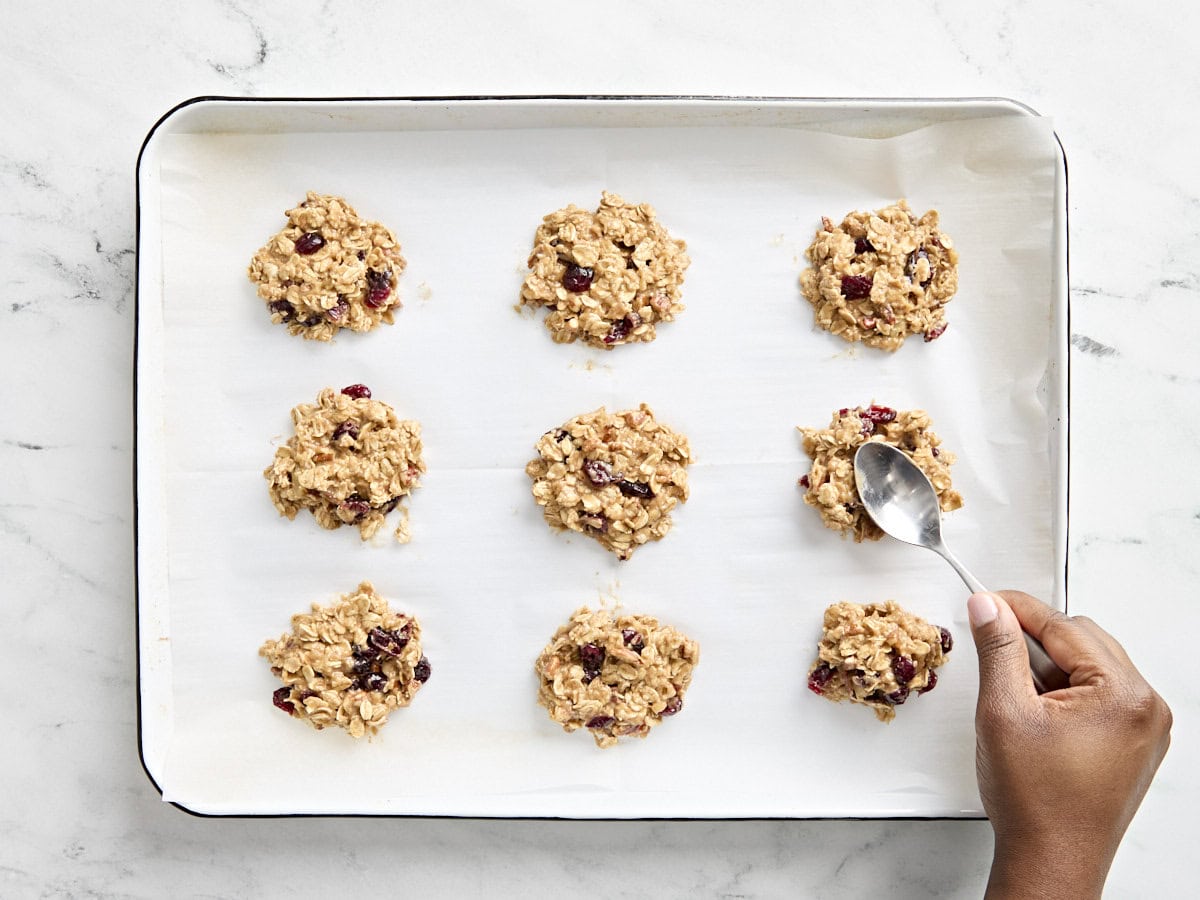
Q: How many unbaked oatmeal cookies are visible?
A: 9